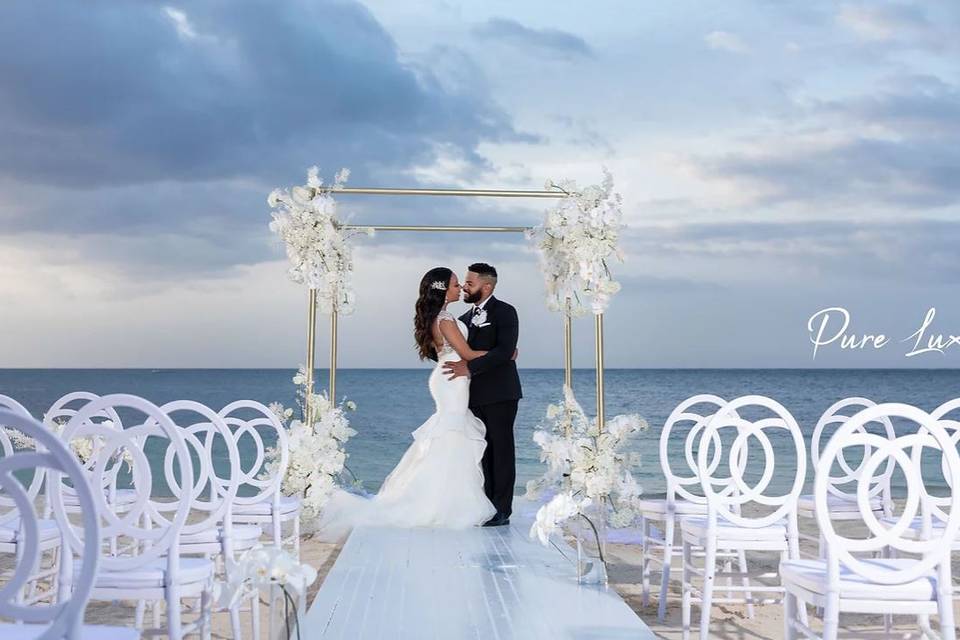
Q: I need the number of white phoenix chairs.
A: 11